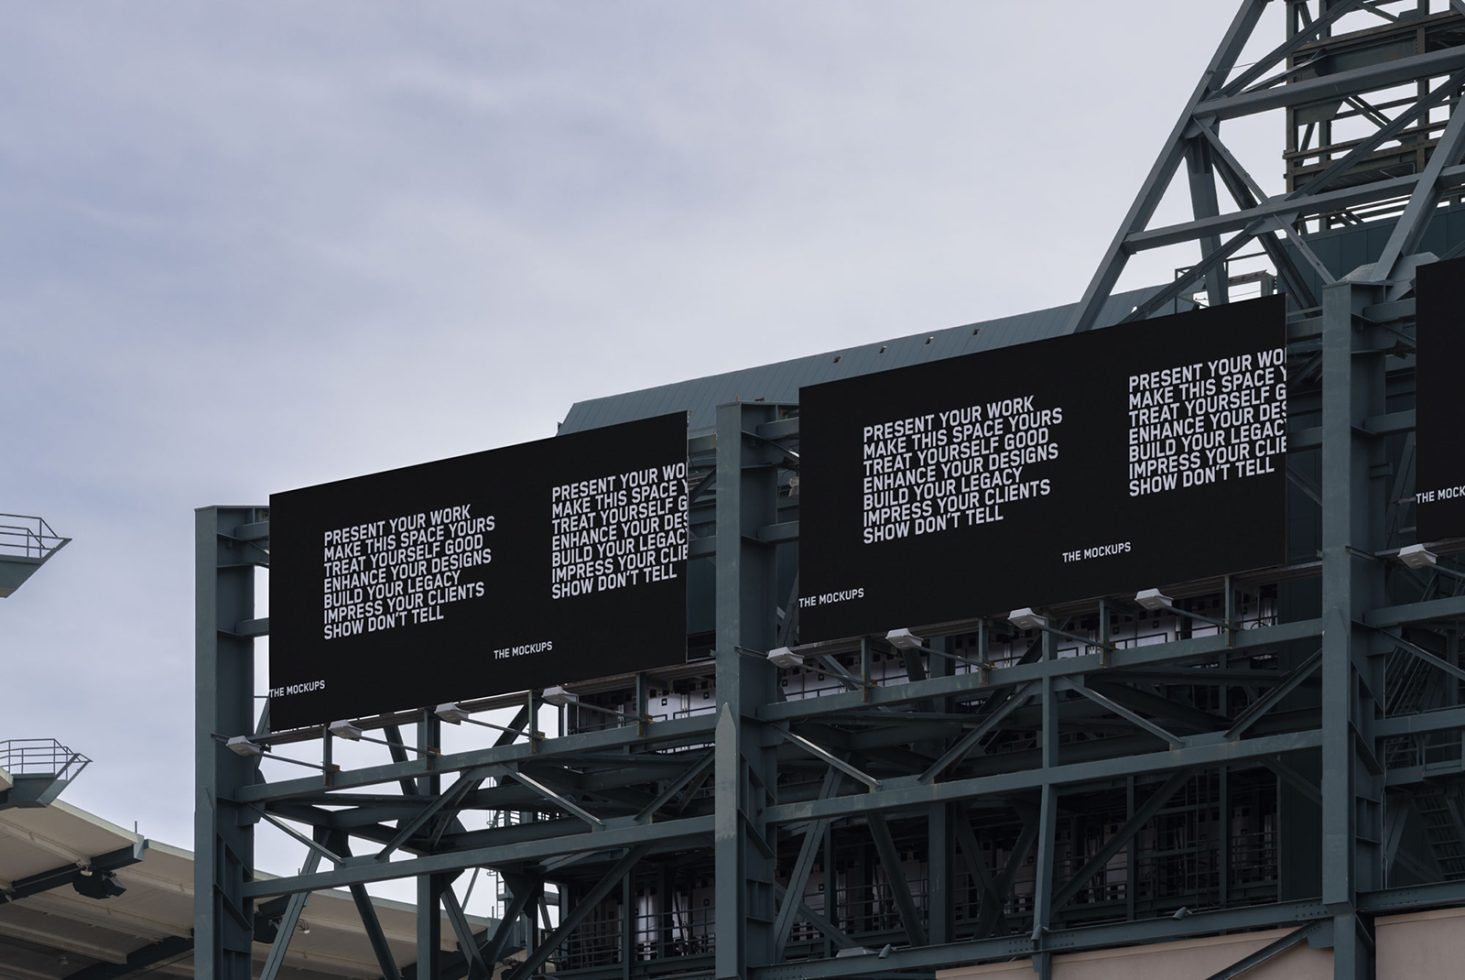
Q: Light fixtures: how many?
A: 9